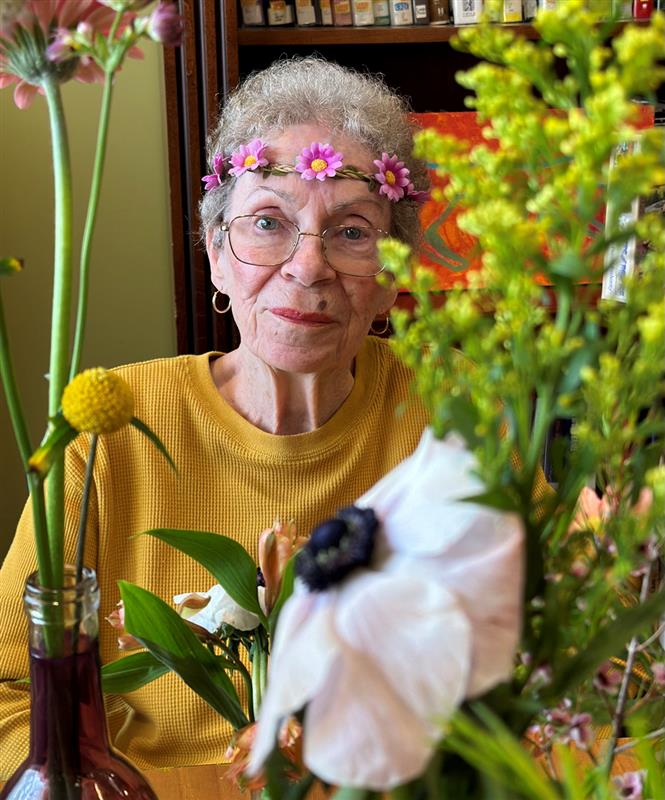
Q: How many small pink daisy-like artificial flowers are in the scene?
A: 5